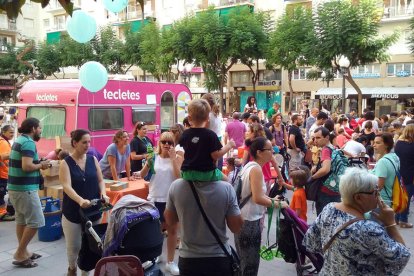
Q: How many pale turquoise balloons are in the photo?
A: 3